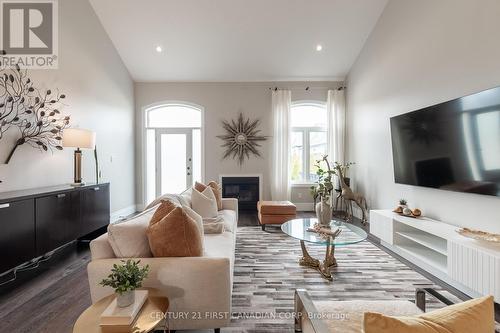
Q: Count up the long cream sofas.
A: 1